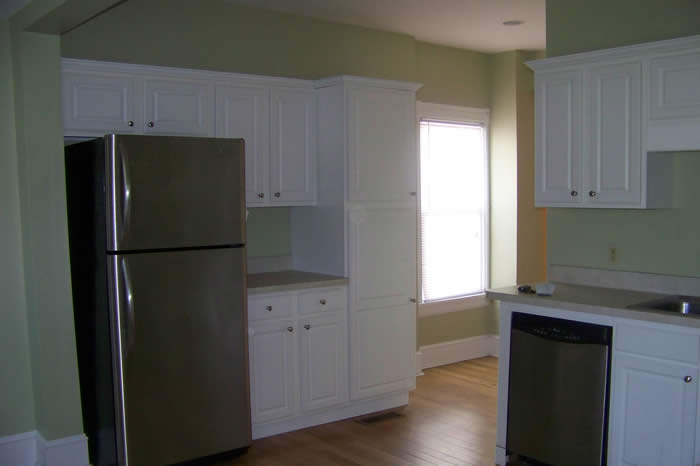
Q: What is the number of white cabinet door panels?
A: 12